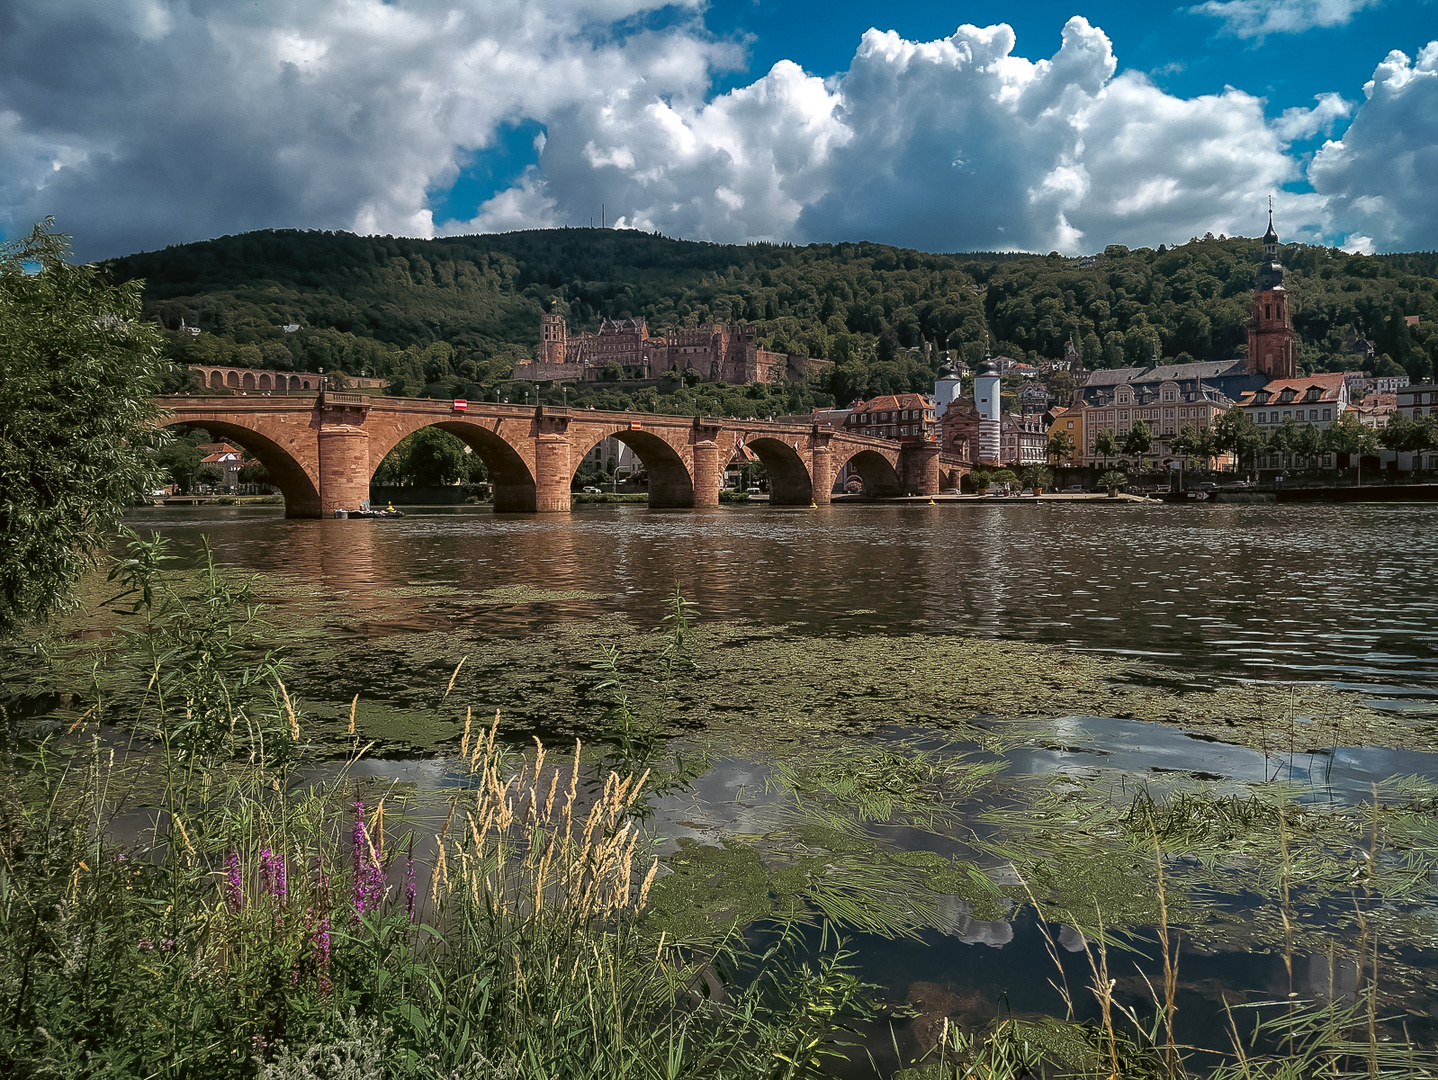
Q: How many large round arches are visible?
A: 5